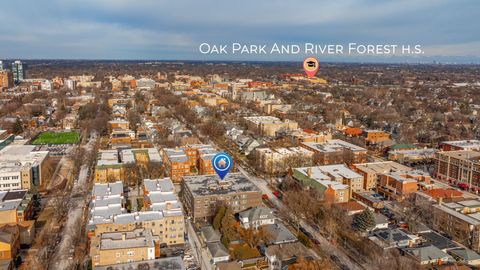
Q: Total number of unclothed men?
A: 0